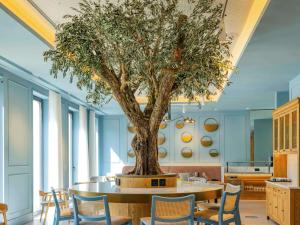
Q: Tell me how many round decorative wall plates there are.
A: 11